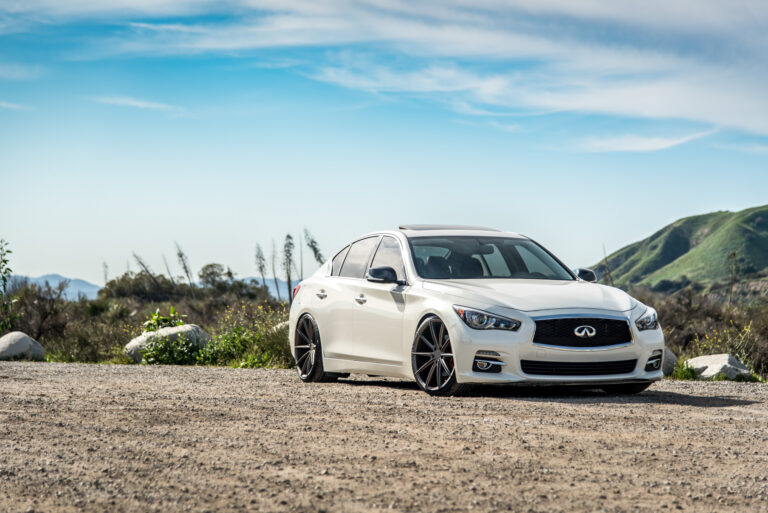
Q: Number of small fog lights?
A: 2